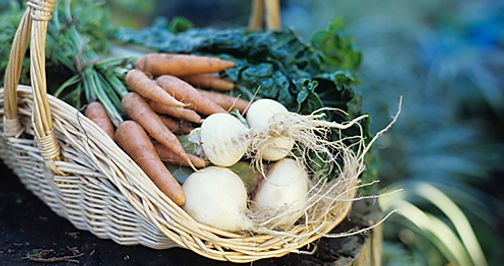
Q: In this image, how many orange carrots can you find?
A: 11